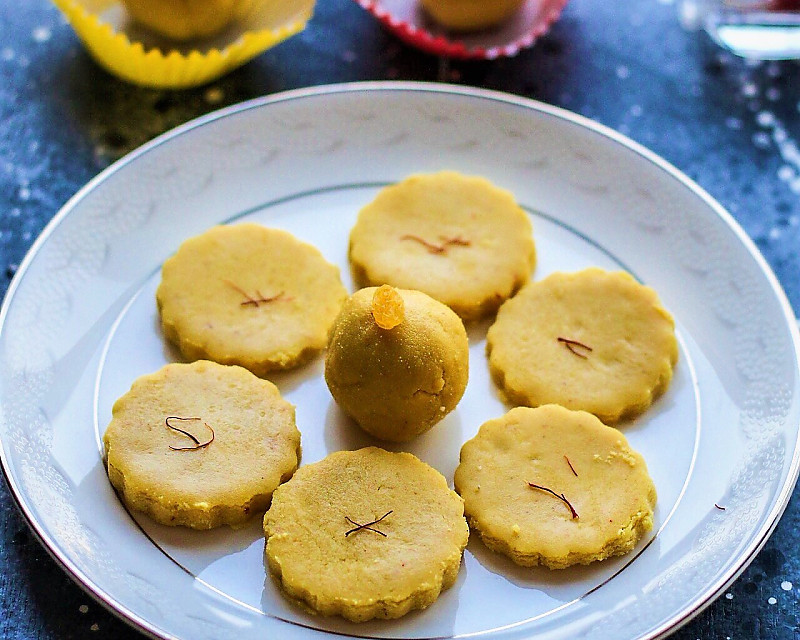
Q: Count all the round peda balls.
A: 3